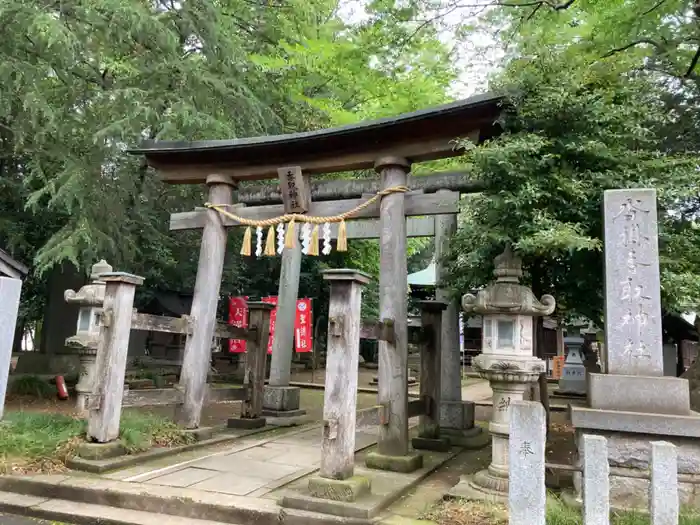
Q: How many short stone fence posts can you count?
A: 3